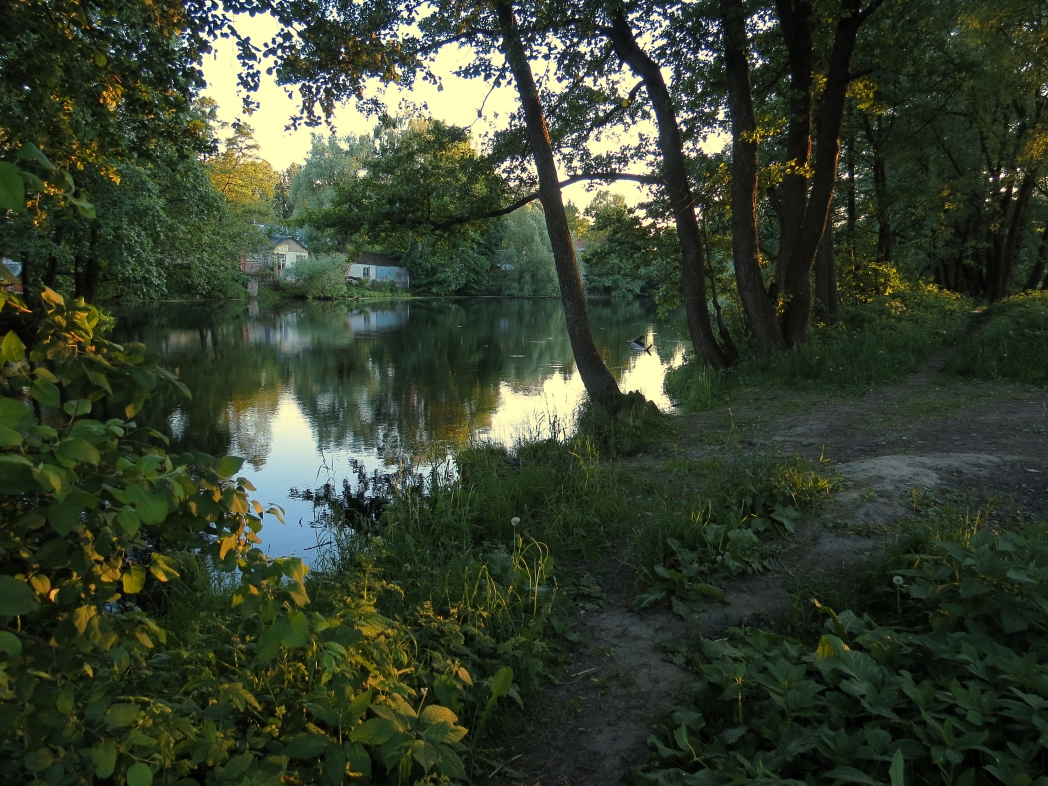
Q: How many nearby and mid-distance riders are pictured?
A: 0